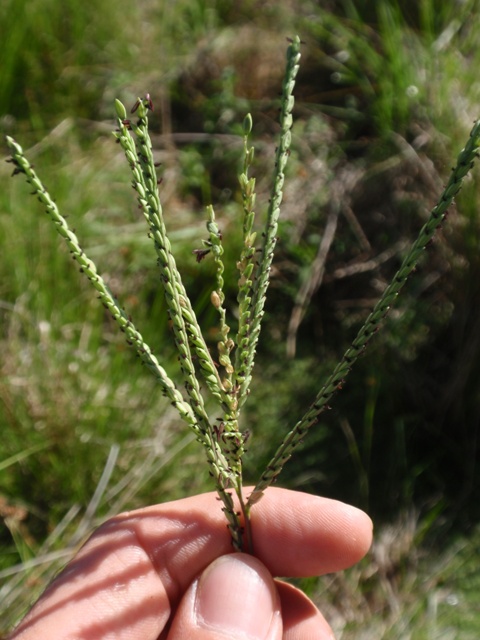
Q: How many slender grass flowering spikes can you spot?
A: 7